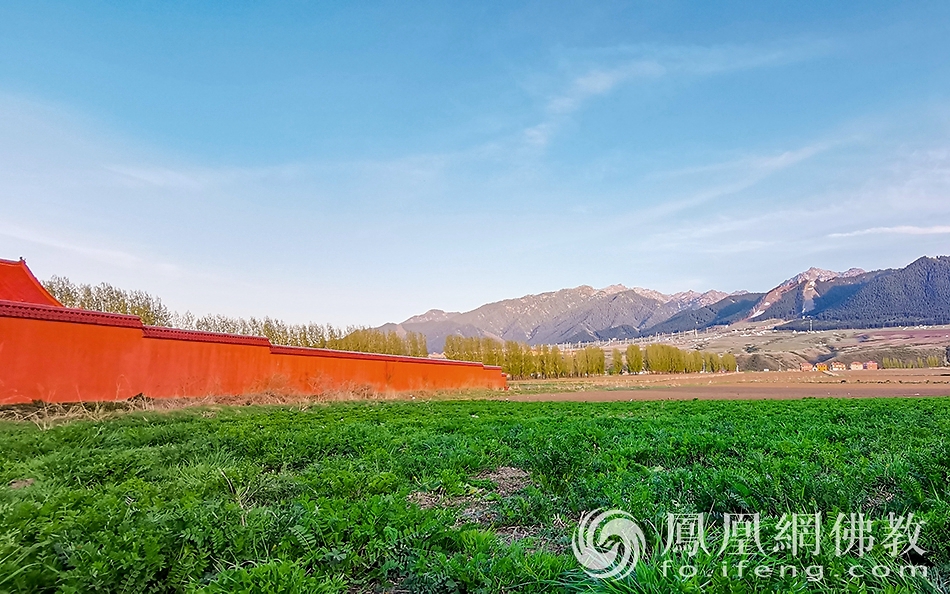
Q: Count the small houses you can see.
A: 5